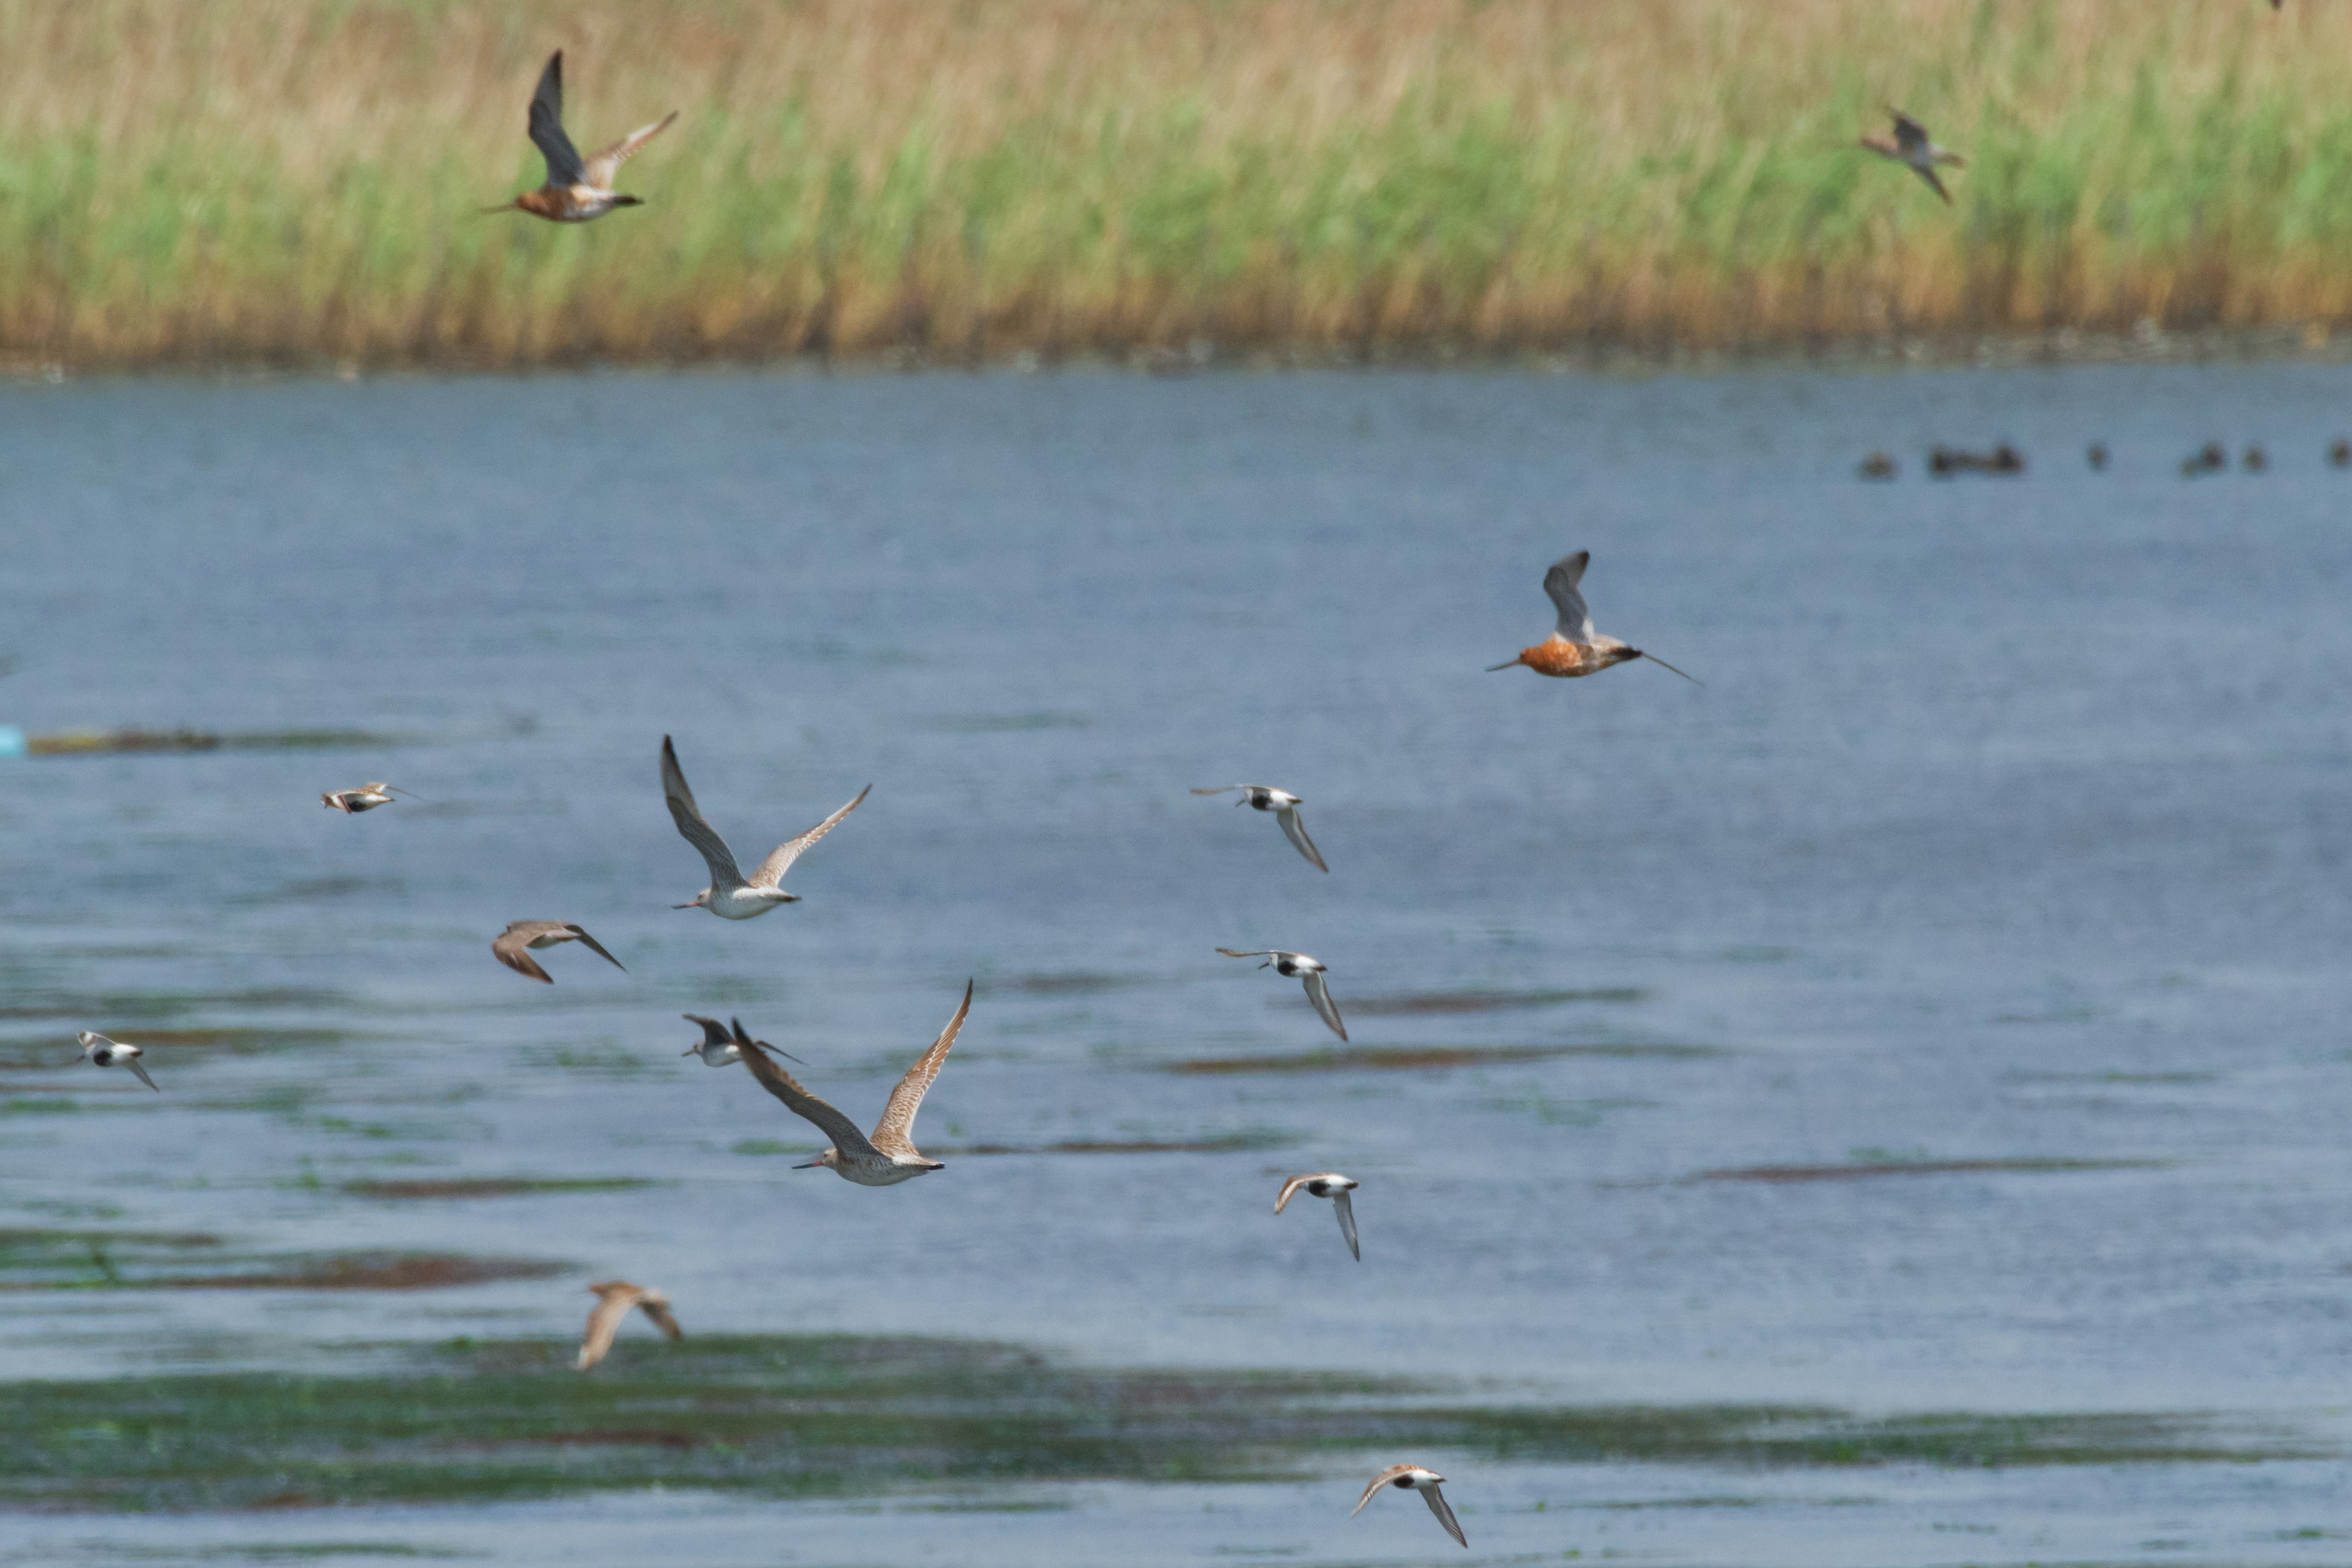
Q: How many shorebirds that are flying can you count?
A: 14